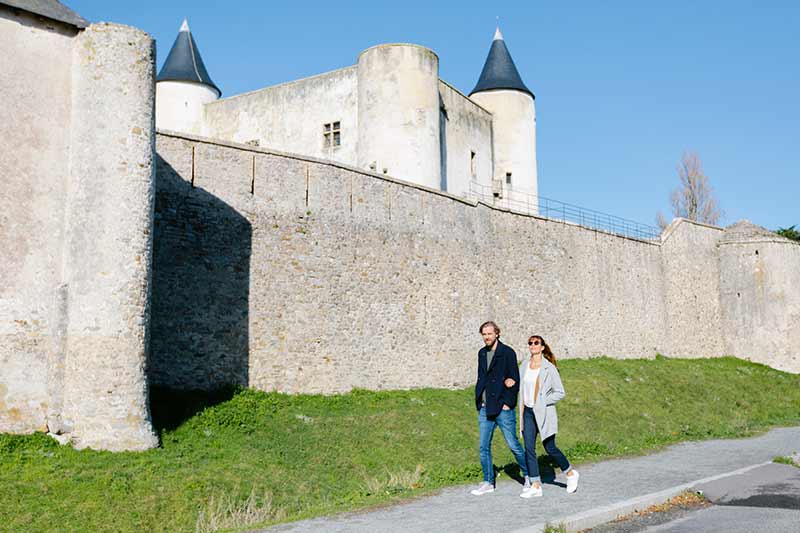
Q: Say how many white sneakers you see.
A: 4